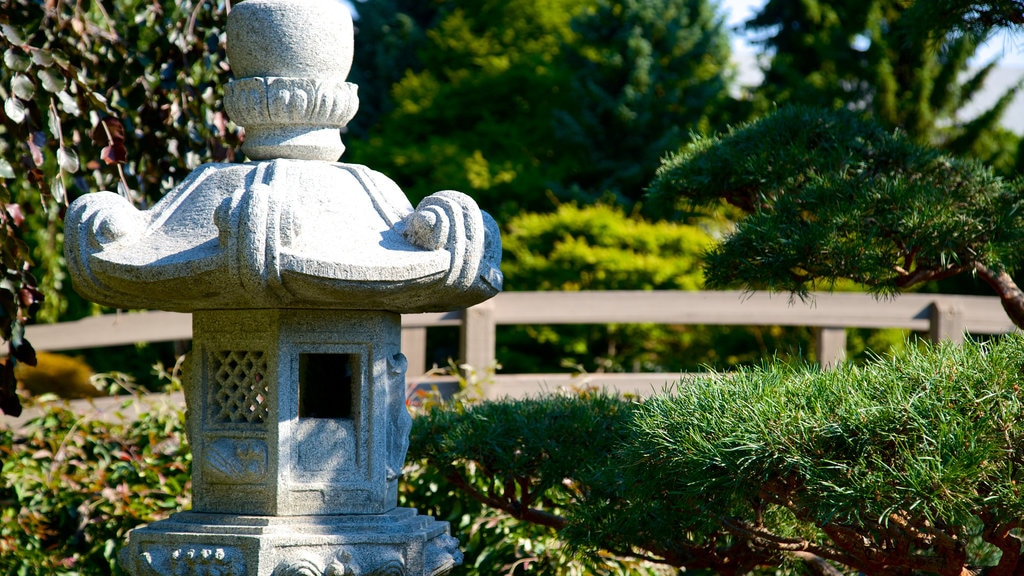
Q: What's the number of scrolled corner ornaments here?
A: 3